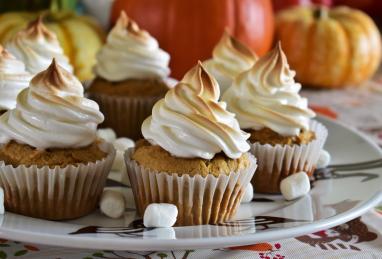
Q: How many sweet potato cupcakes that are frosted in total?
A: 7